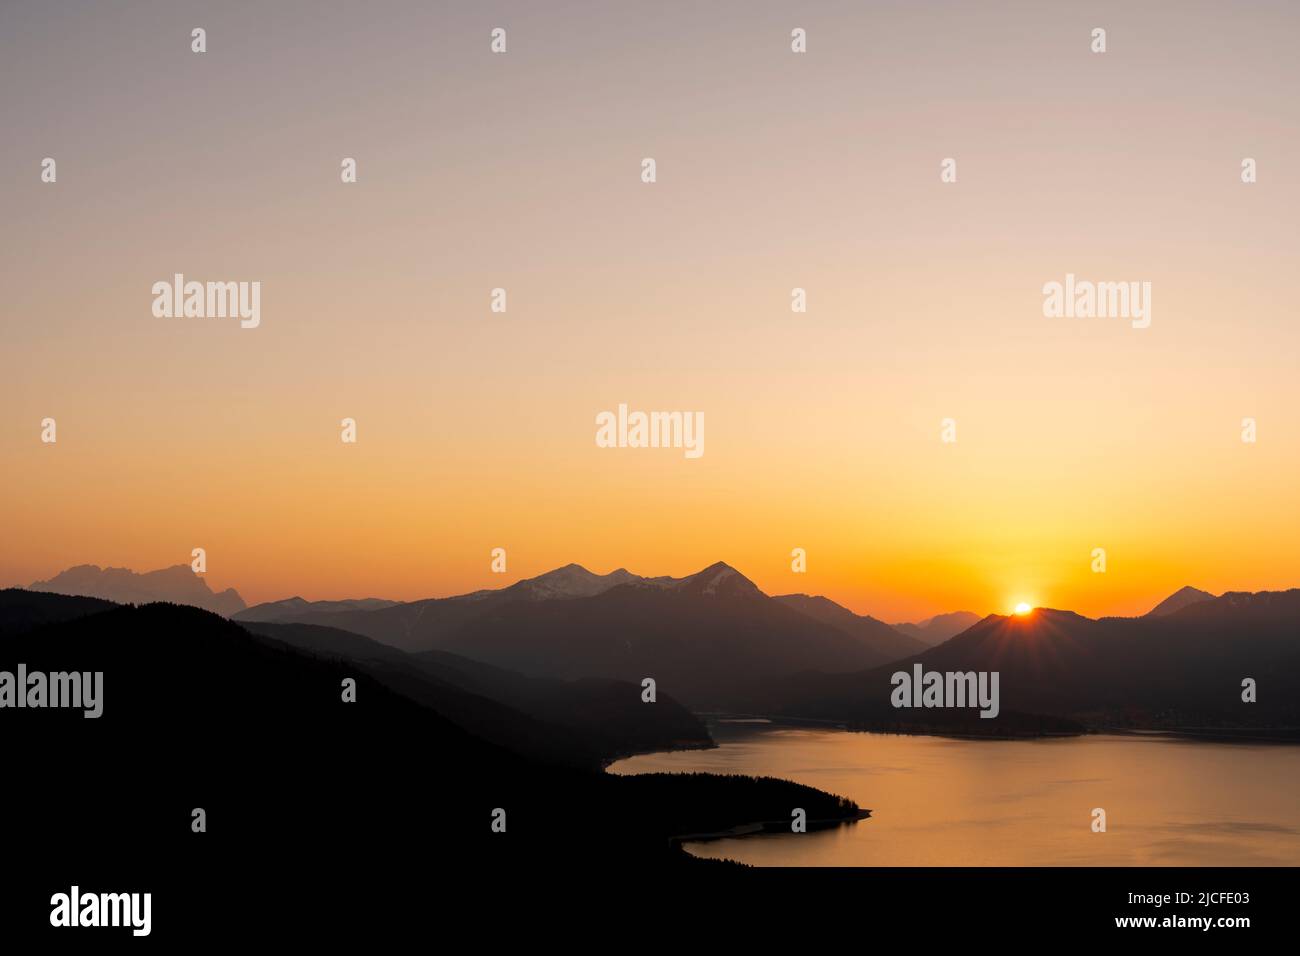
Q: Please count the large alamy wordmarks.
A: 6